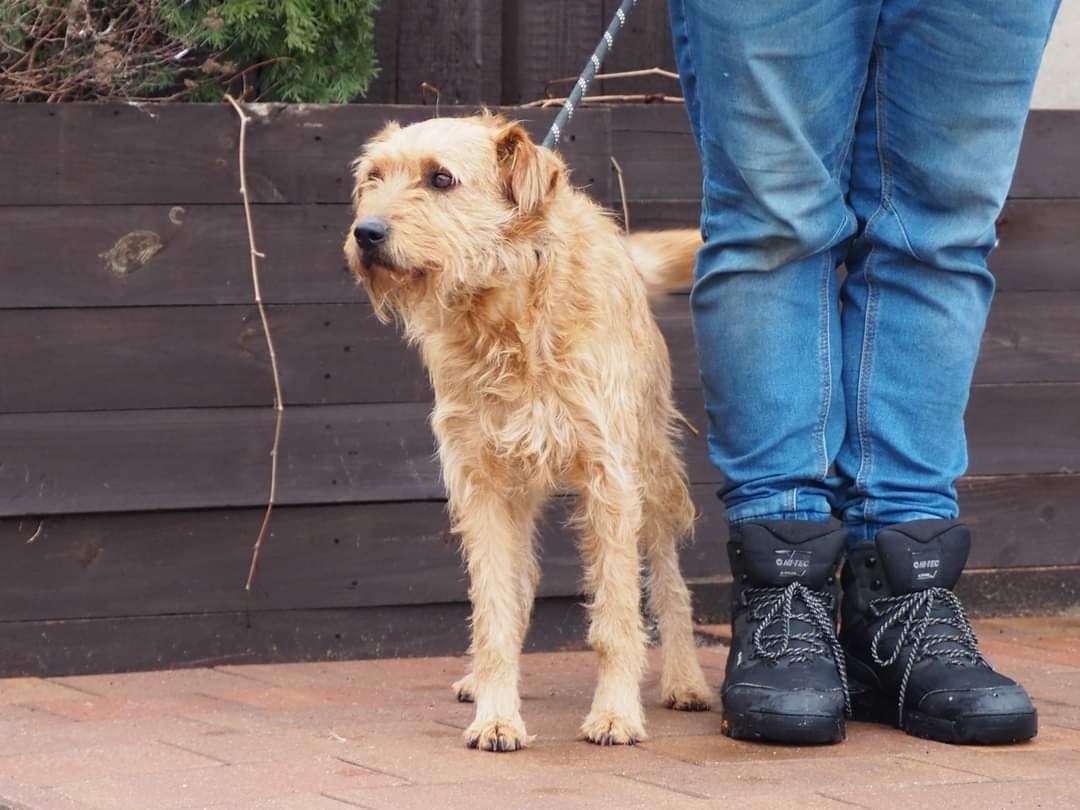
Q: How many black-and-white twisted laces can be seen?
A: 2